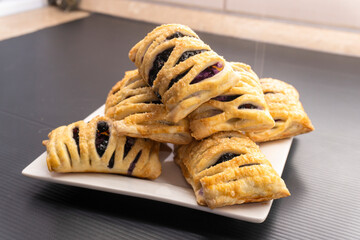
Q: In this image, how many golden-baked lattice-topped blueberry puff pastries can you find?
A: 6